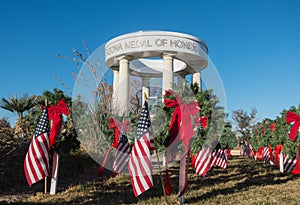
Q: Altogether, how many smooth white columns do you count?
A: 6